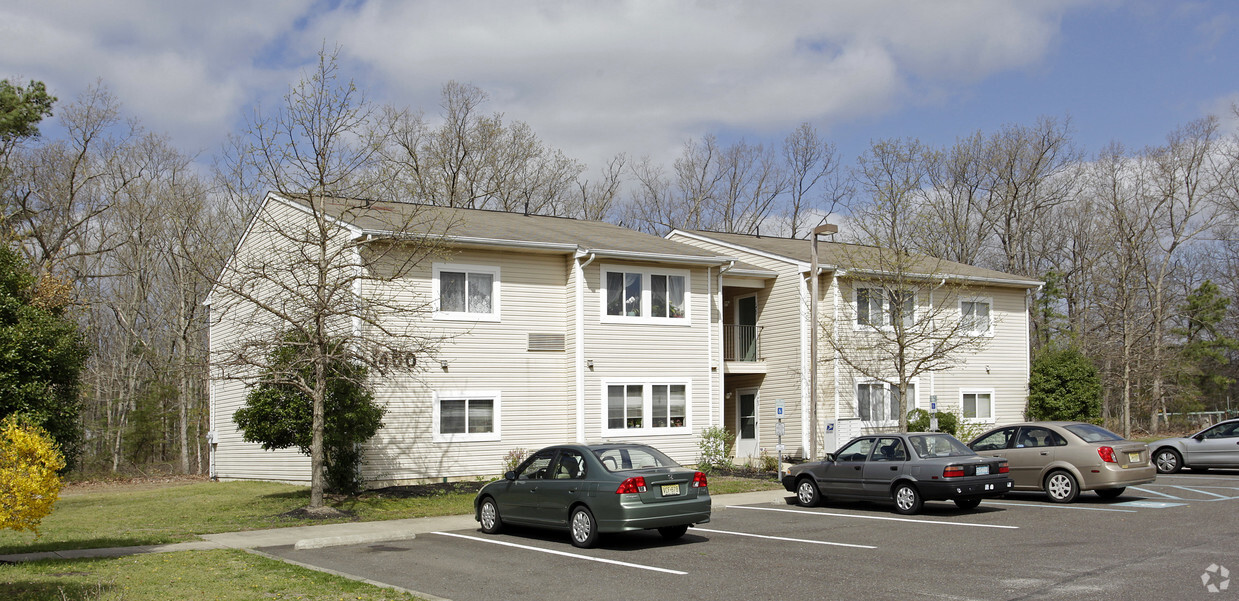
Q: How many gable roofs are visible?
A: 2